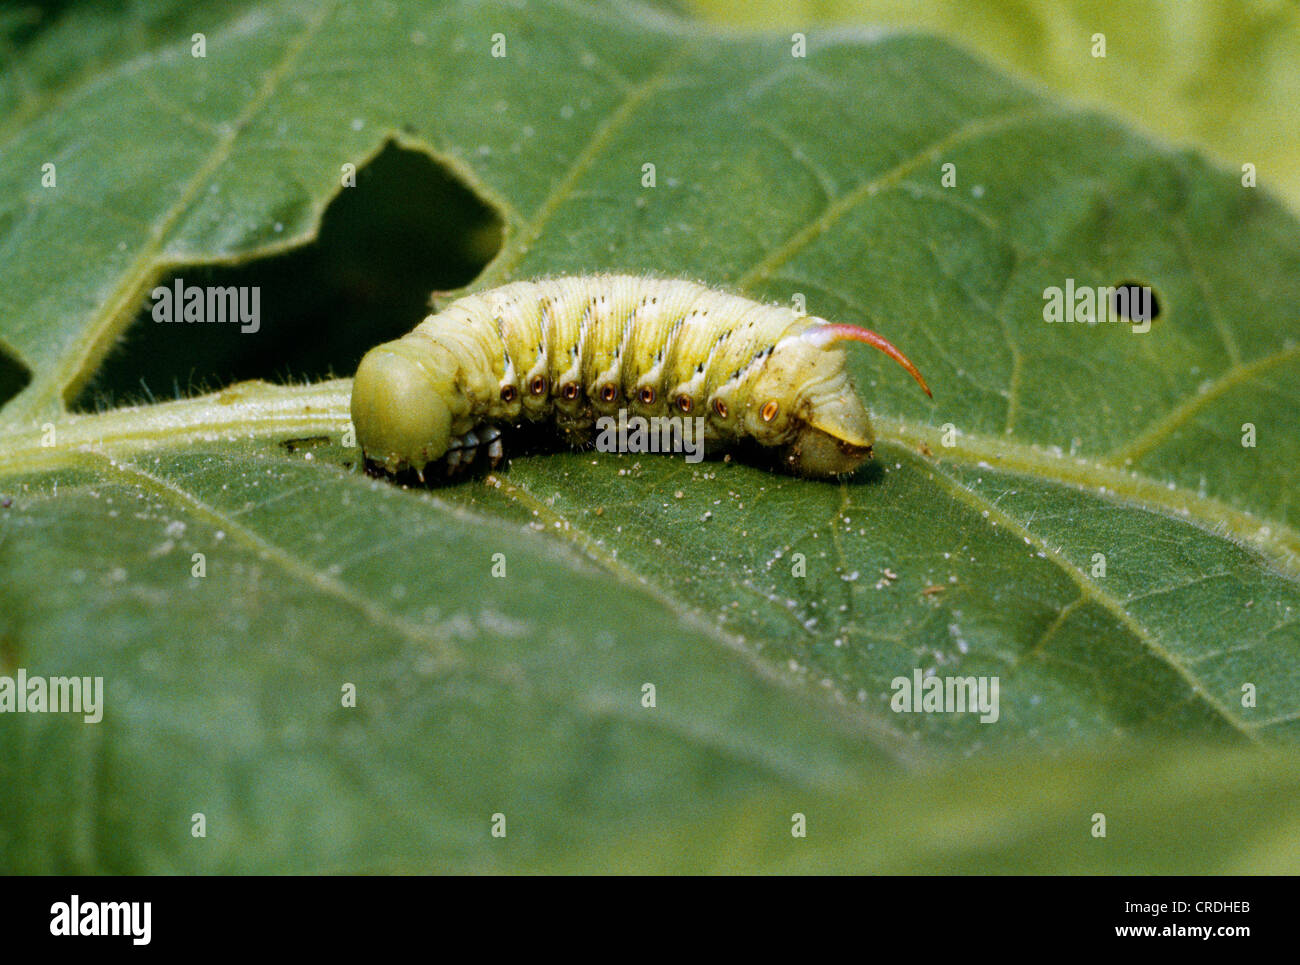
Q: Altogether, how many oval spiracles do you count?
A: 8